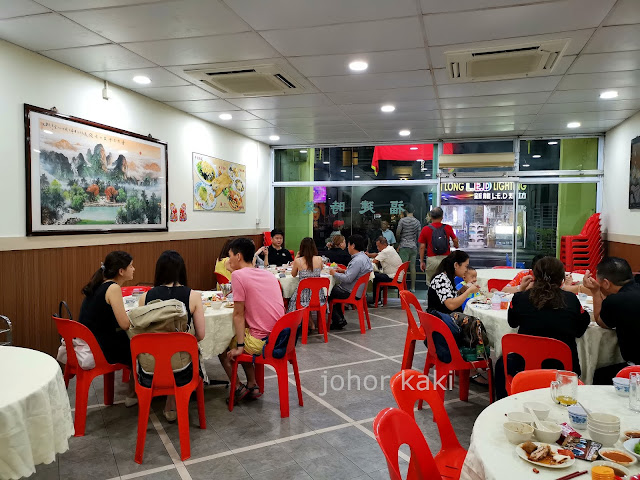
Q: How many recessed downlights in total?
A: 8